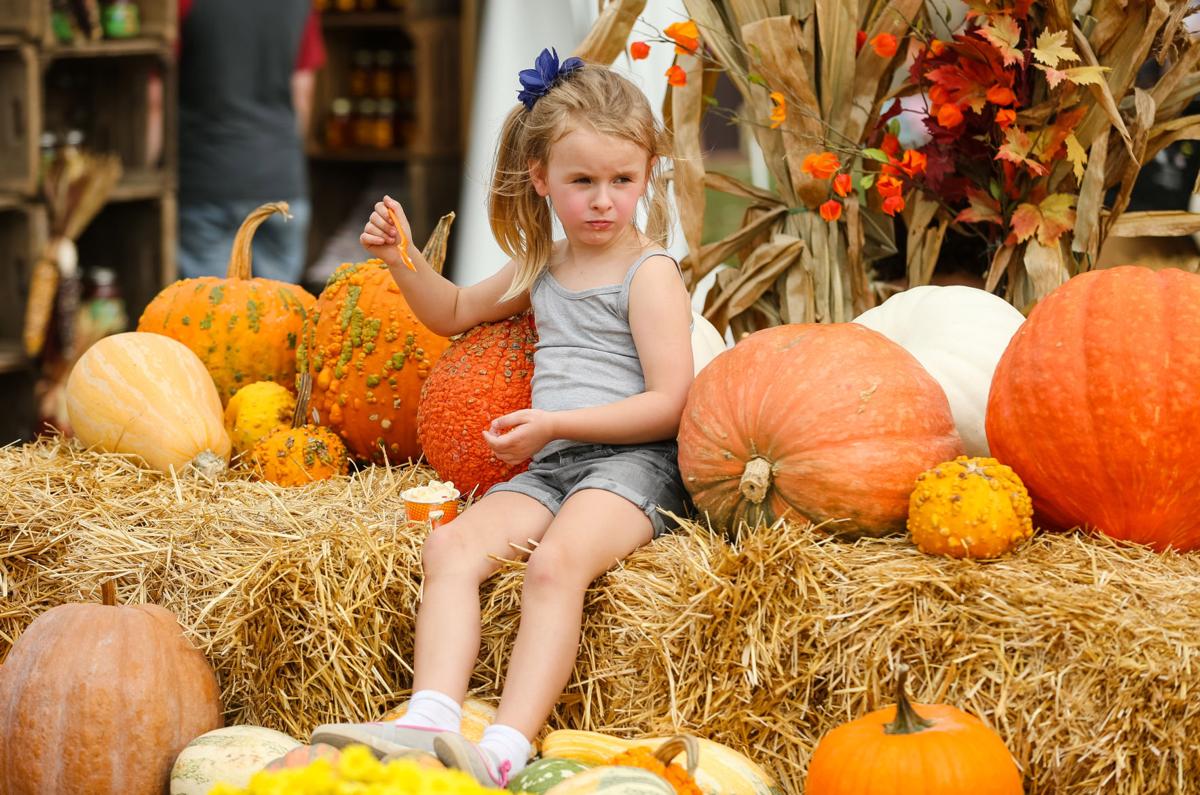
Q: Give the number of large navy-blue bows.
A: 1